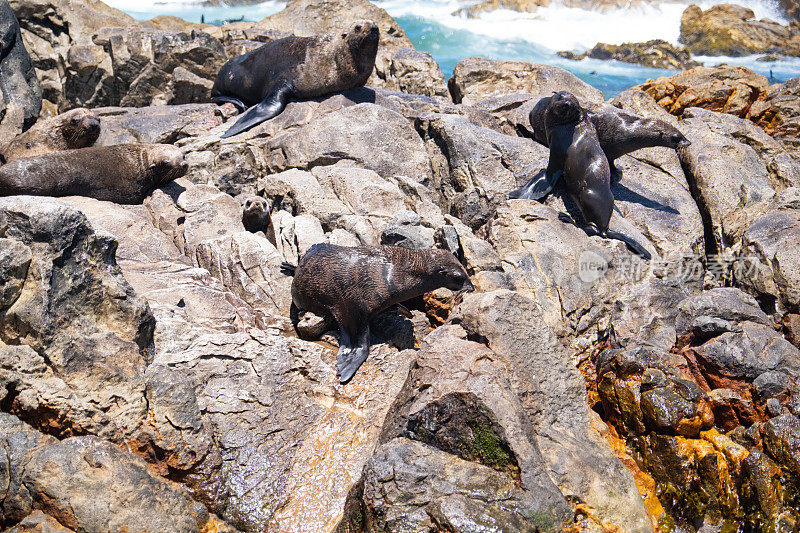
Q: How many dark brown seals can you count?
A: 7